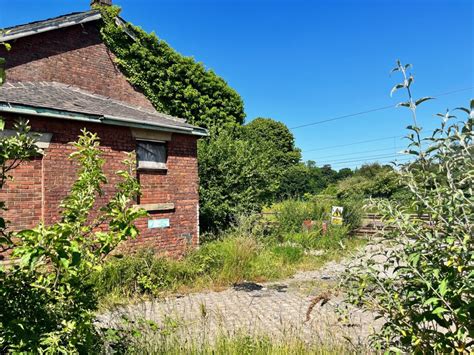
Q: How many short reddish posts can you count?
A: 2